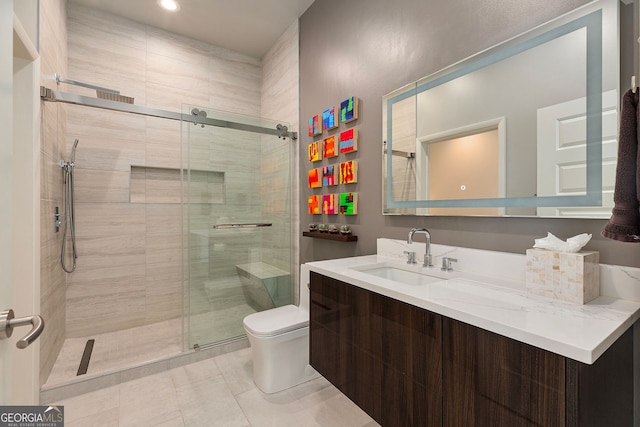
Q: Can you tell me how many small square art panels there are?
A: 12